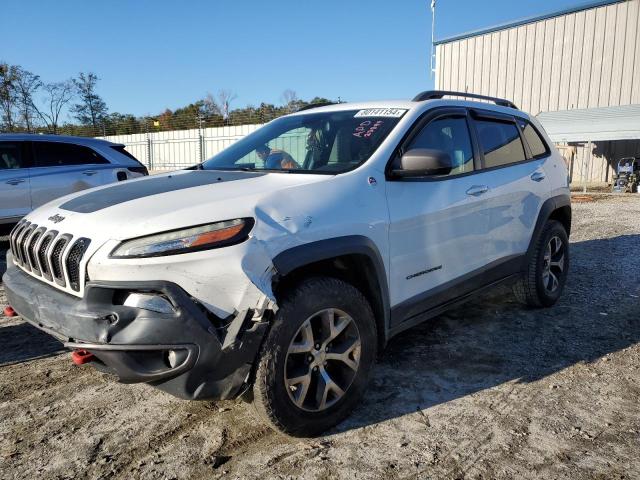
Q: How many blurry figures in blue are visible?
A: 1